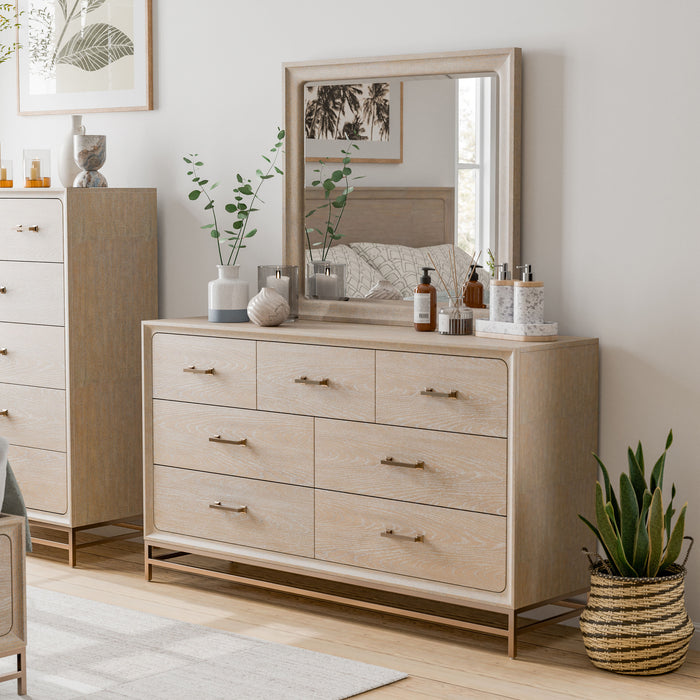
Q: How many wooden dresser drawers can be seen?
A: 12